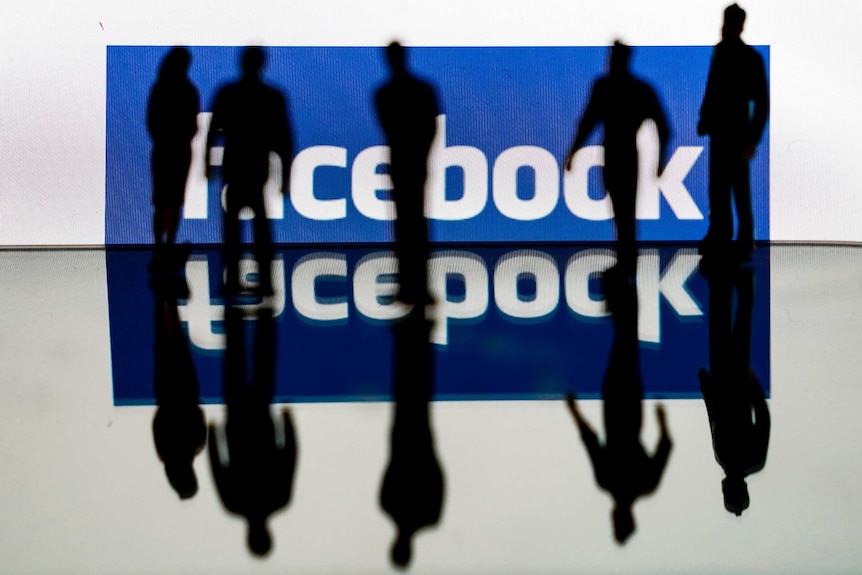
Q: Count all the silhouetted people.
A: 5